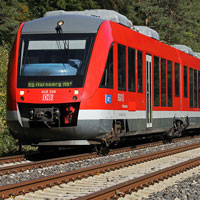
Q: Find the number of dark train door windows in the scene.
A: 2